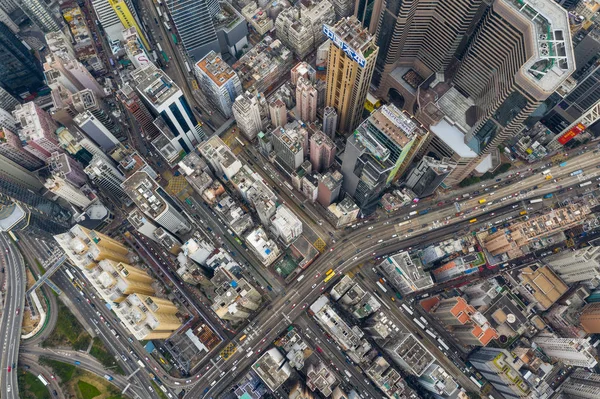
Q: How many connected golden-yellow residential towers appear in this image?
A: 3